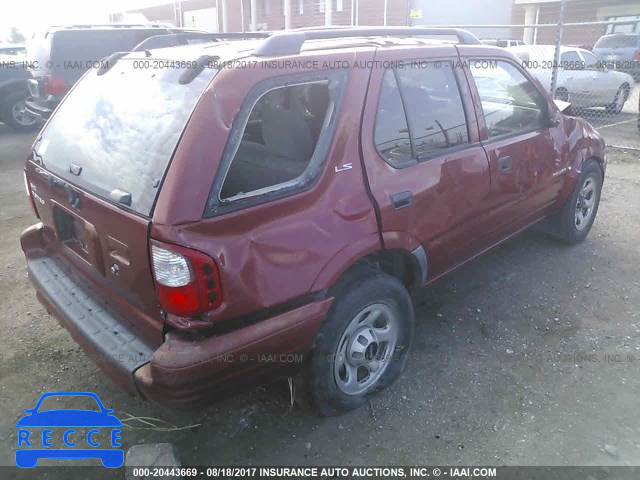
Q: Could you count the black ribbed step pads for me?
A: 1